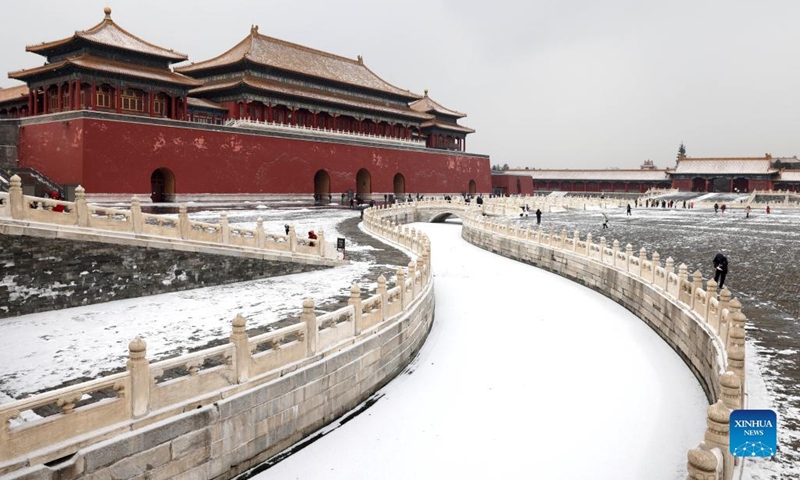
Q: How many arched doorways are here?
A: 5